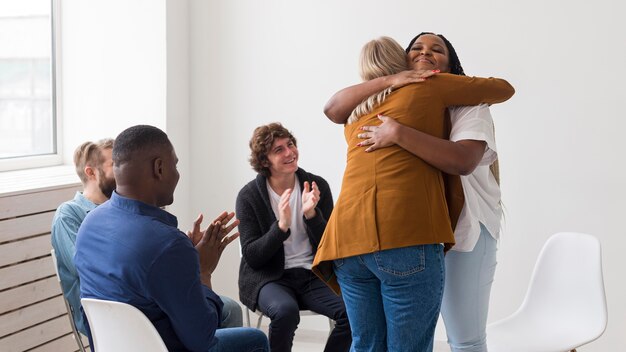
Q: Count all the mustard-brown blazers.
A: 1